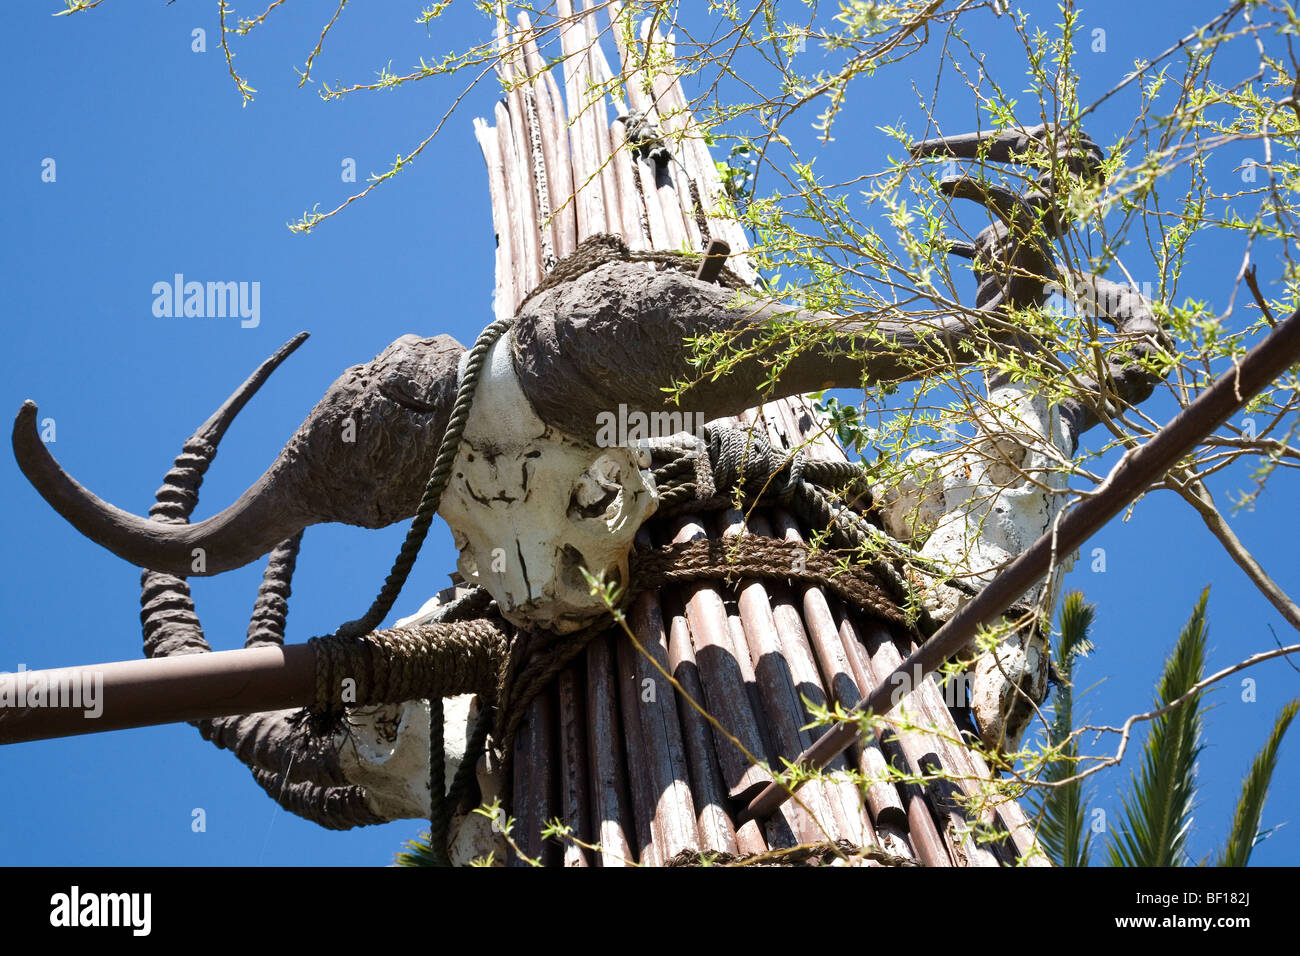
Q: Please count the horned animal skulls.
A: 3